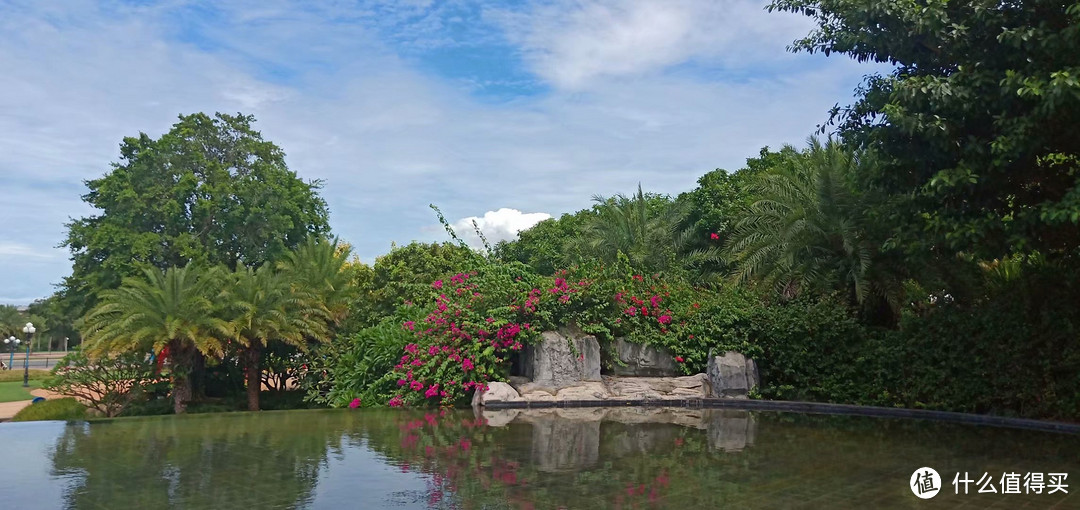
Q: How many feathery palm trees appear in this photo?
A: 5